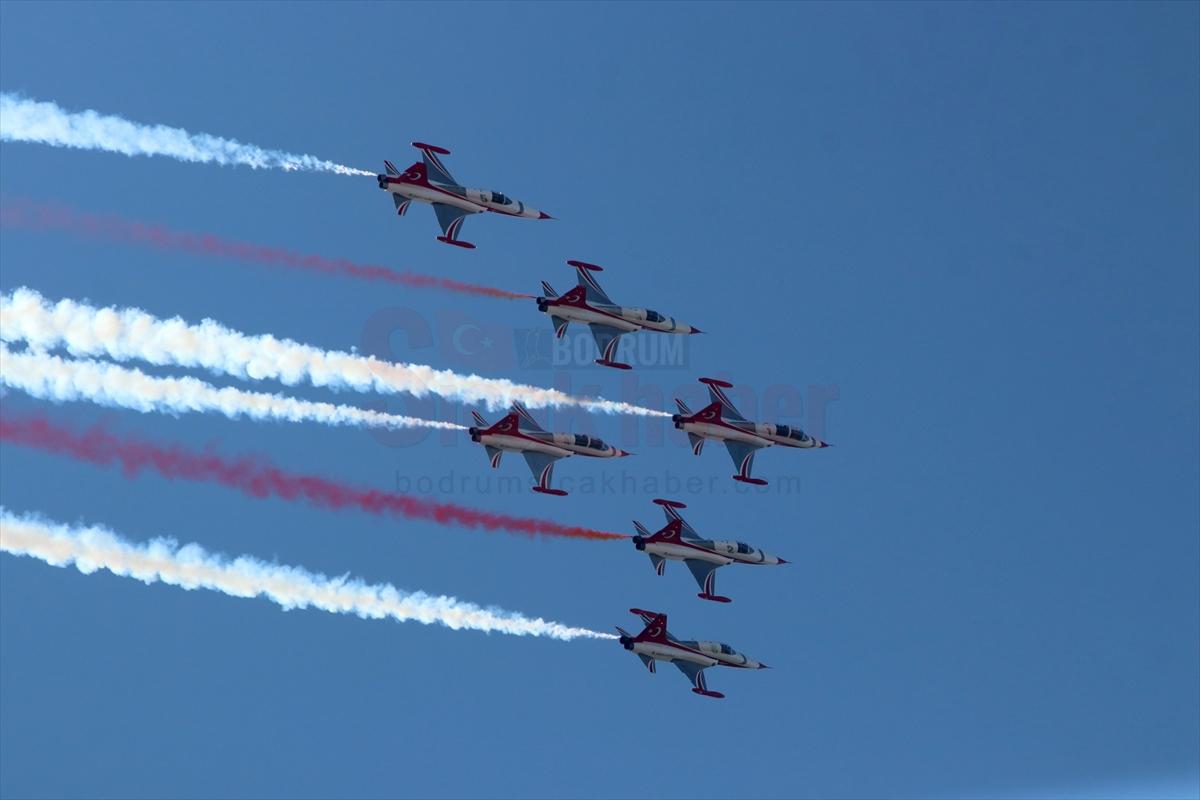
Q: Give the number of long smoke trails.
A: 6